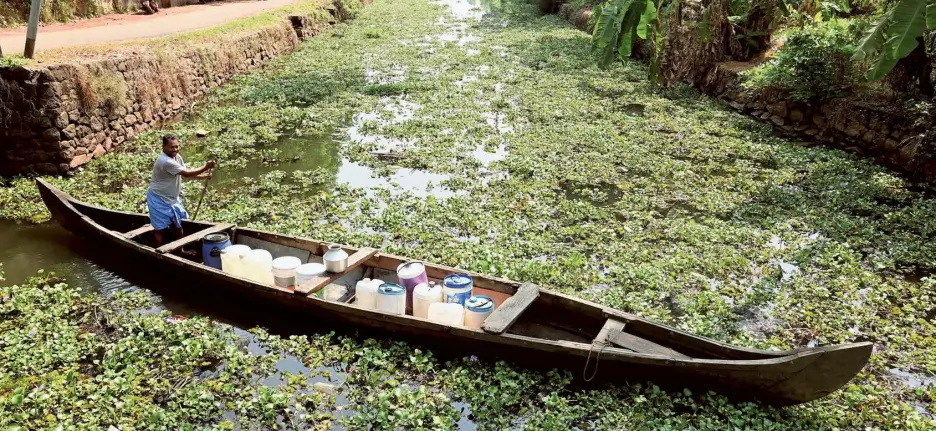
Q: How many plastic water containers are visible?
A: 12